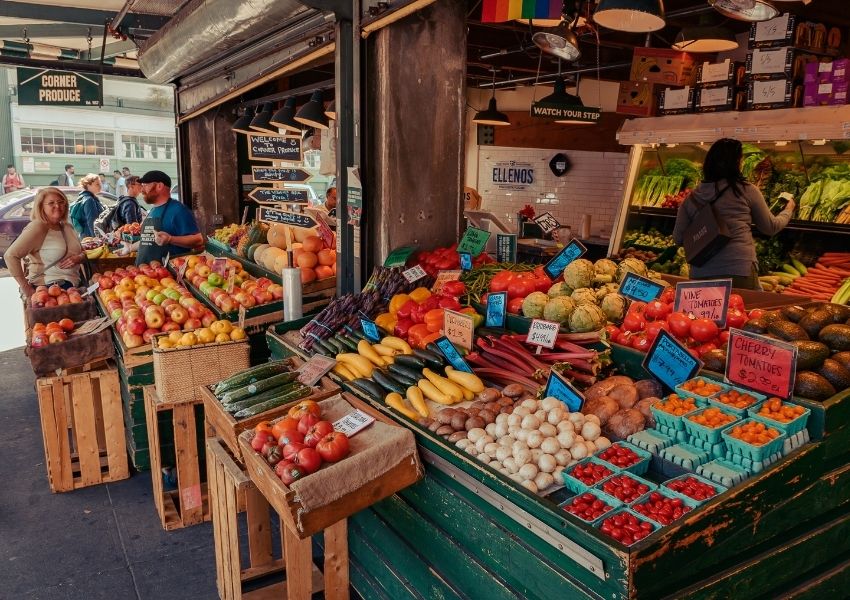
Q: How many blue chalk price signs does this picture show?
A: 8